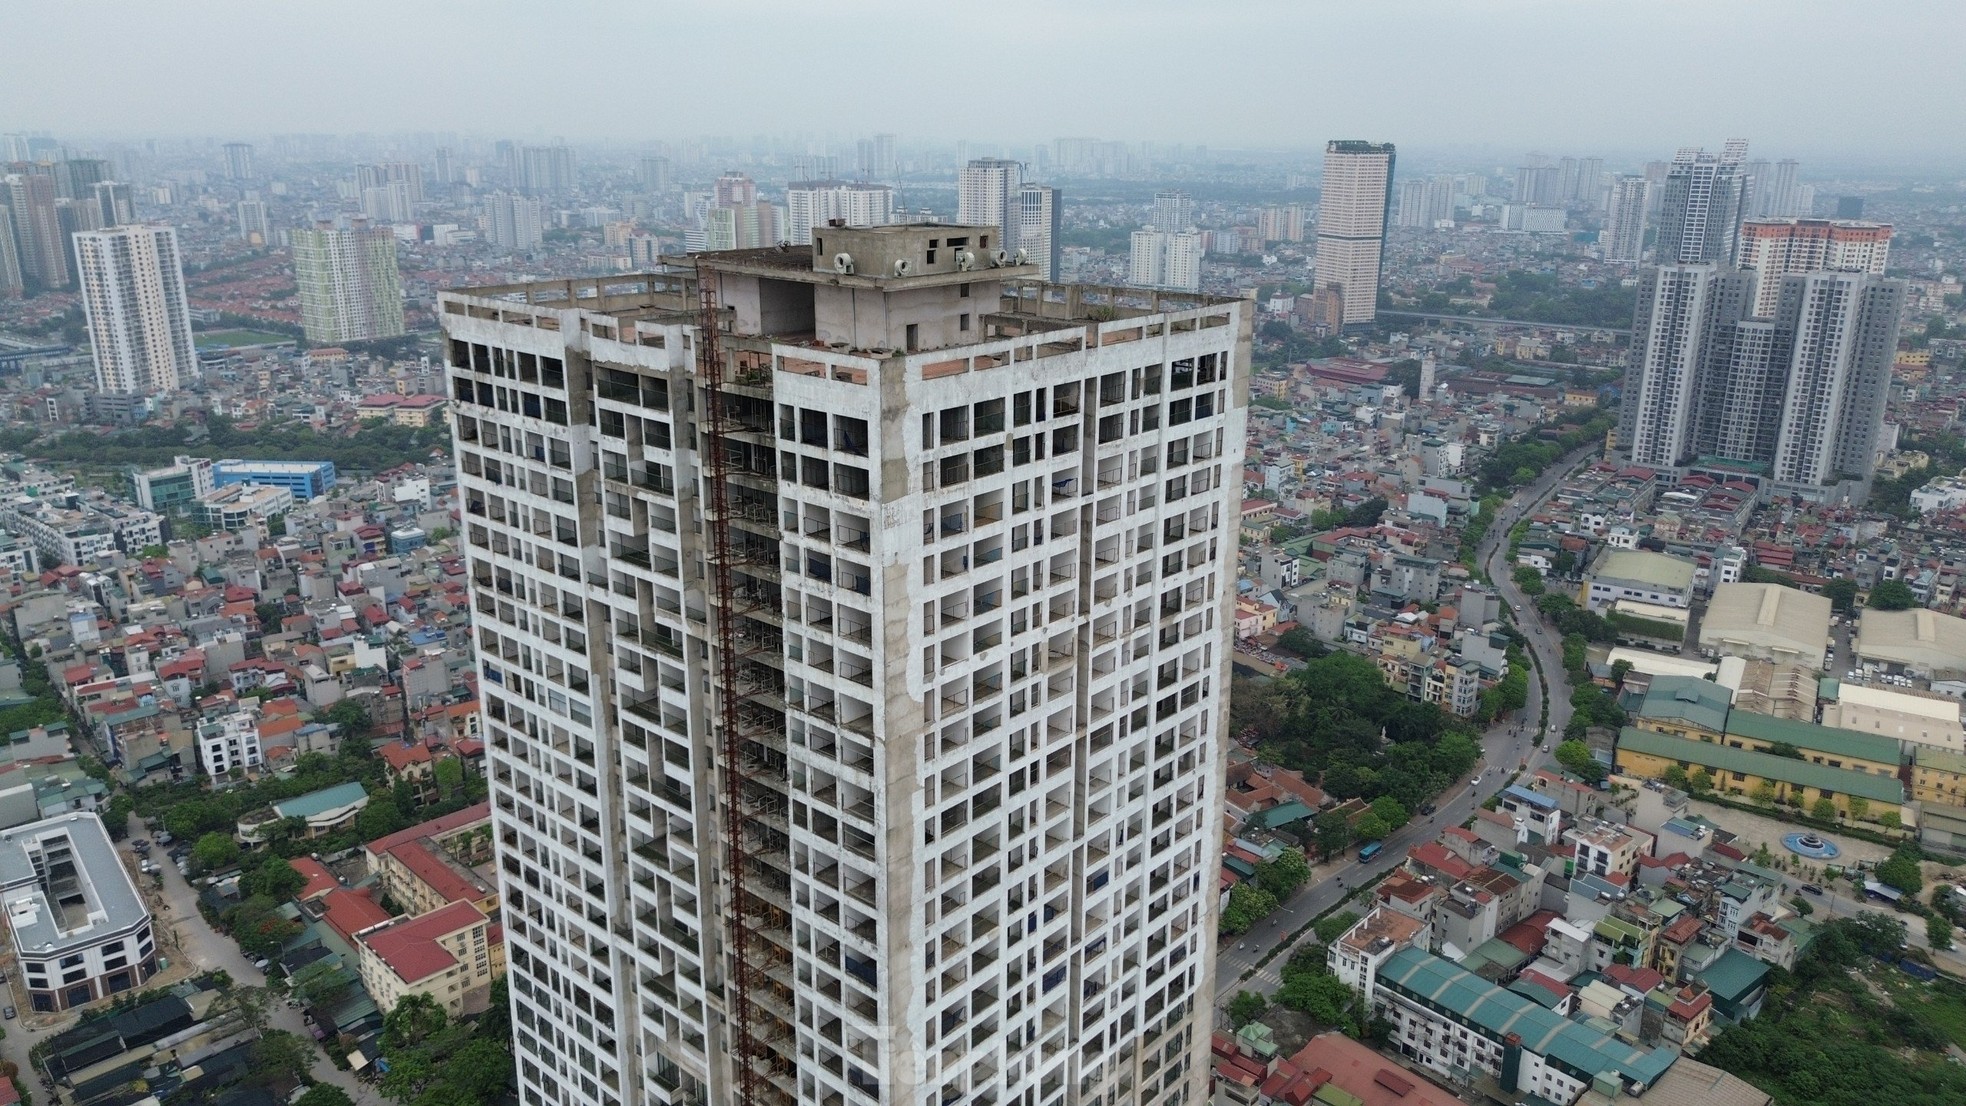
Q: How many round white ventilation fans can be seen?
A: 5